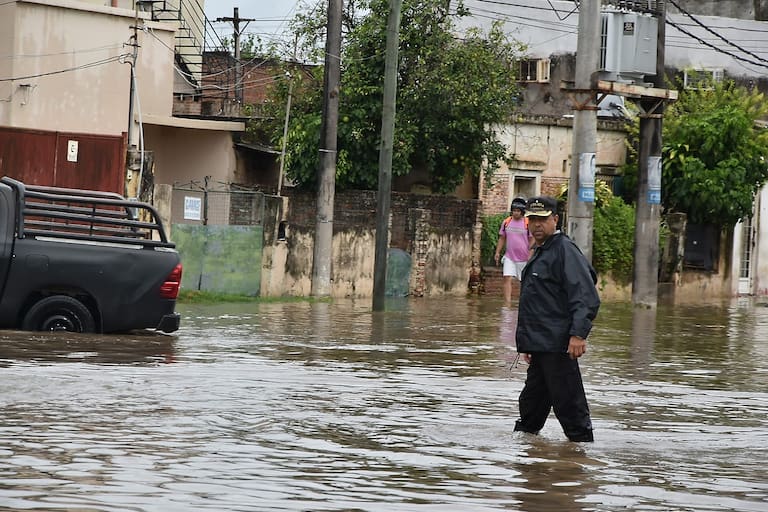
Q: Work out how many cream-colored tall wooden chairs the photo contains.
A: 0